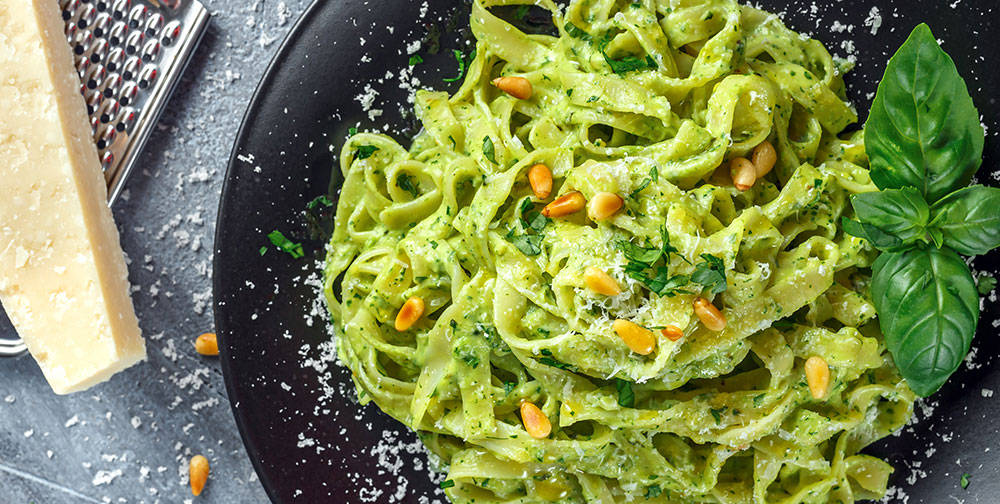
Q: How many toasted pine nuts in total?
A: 15